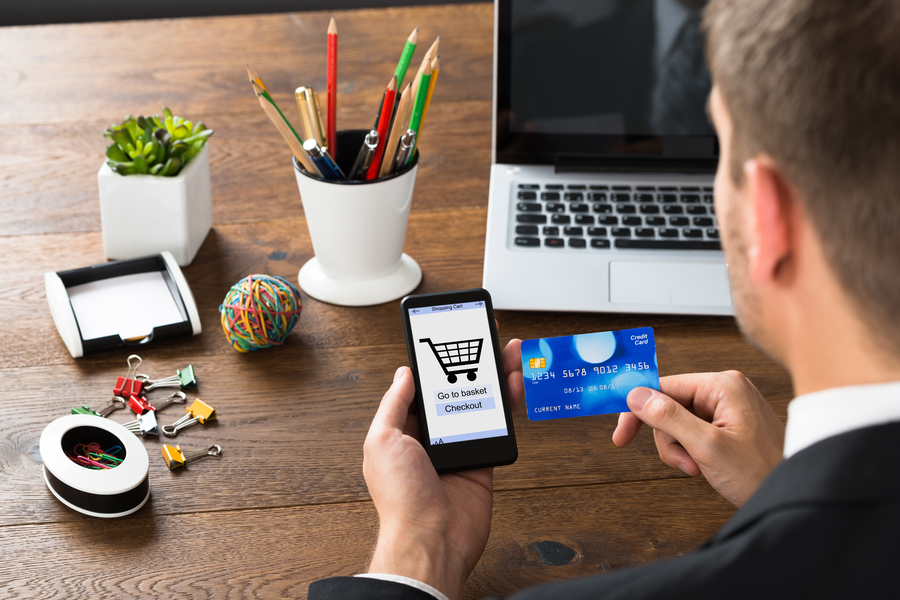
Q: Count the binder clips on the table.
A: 7